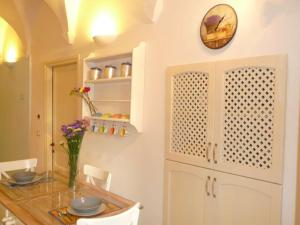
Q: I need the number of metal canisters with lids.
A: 3